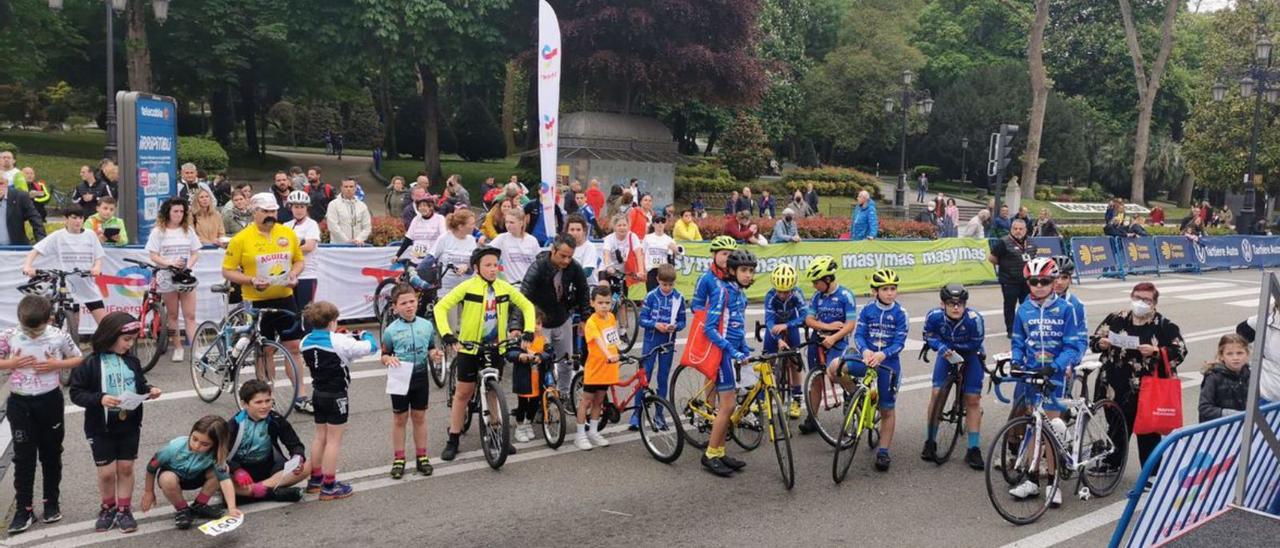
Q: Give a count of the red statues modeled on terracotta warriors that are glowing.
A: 0